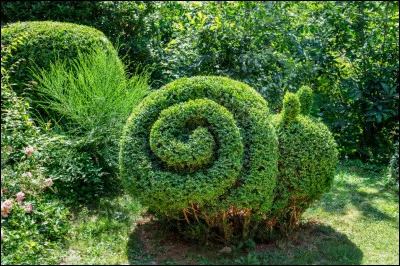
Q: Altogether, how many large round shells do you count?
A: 1